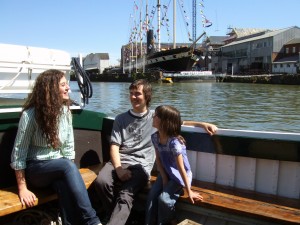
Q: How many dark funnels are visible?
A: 1